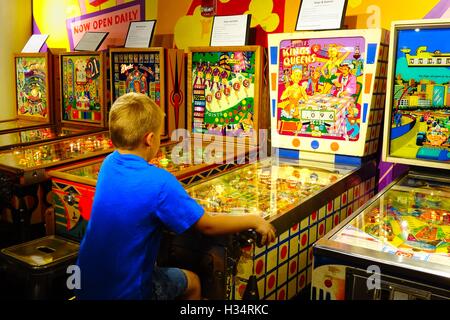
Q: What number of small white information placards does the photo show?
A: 5